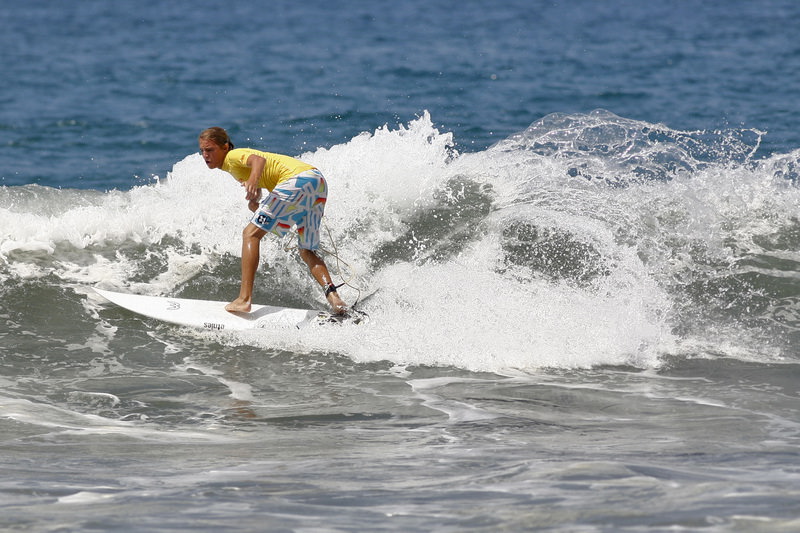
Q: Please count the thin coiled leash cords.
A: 1